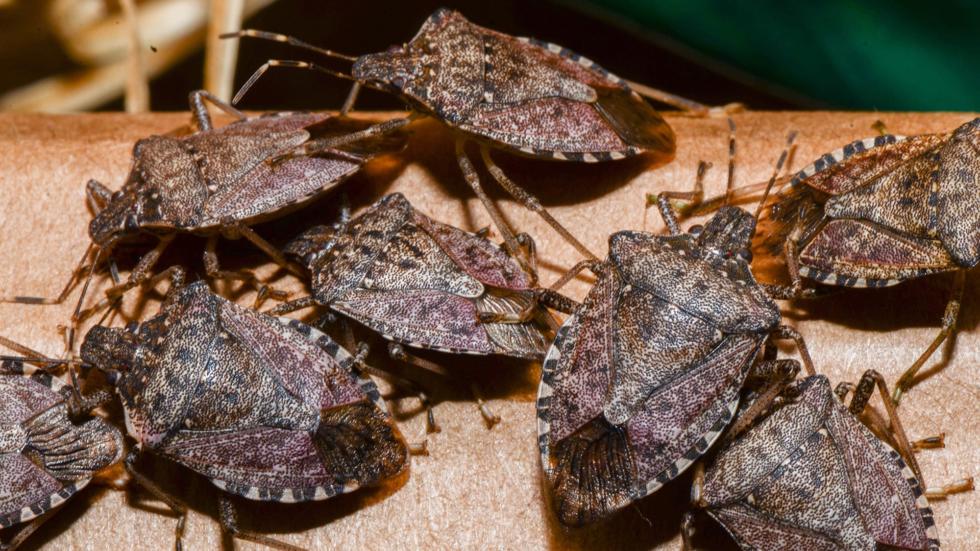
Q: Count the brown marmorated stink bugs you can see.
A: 8